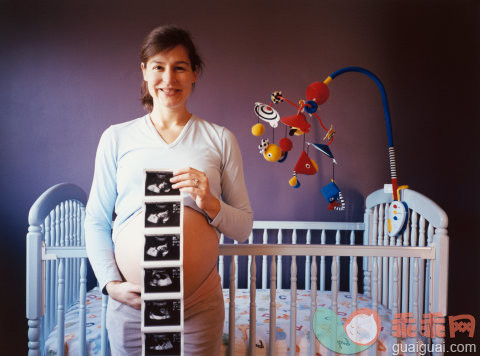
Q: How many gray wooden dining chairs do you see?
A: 0